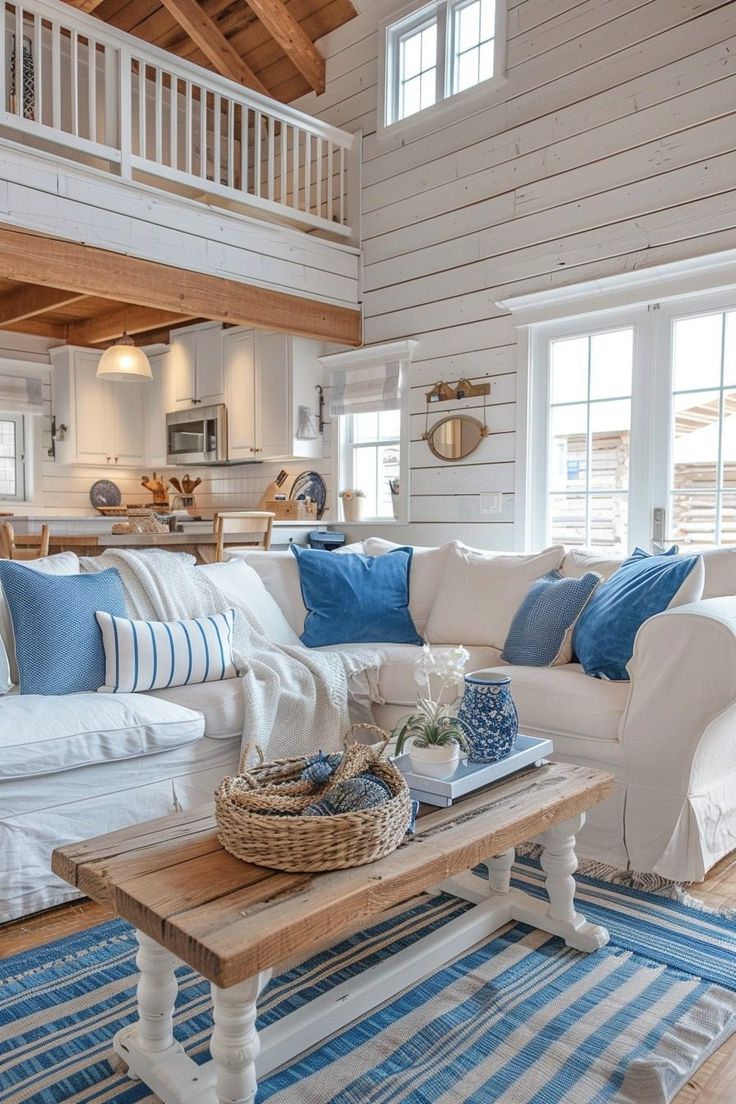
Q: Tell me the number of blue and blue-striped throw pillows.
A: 5